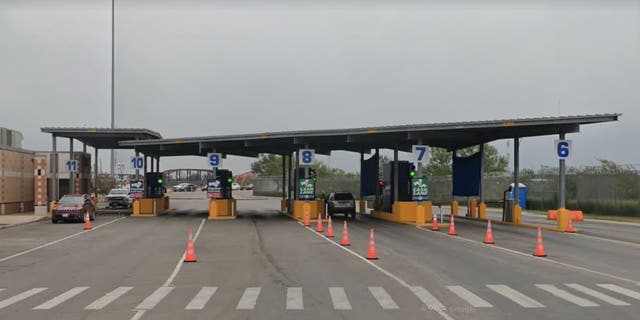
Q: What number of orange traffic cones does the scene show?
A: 12